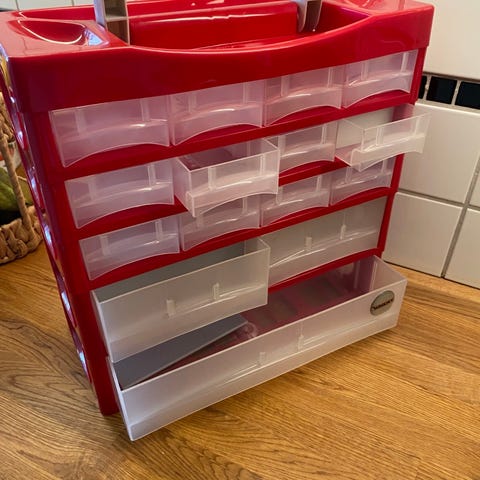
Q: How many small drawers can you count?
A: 12